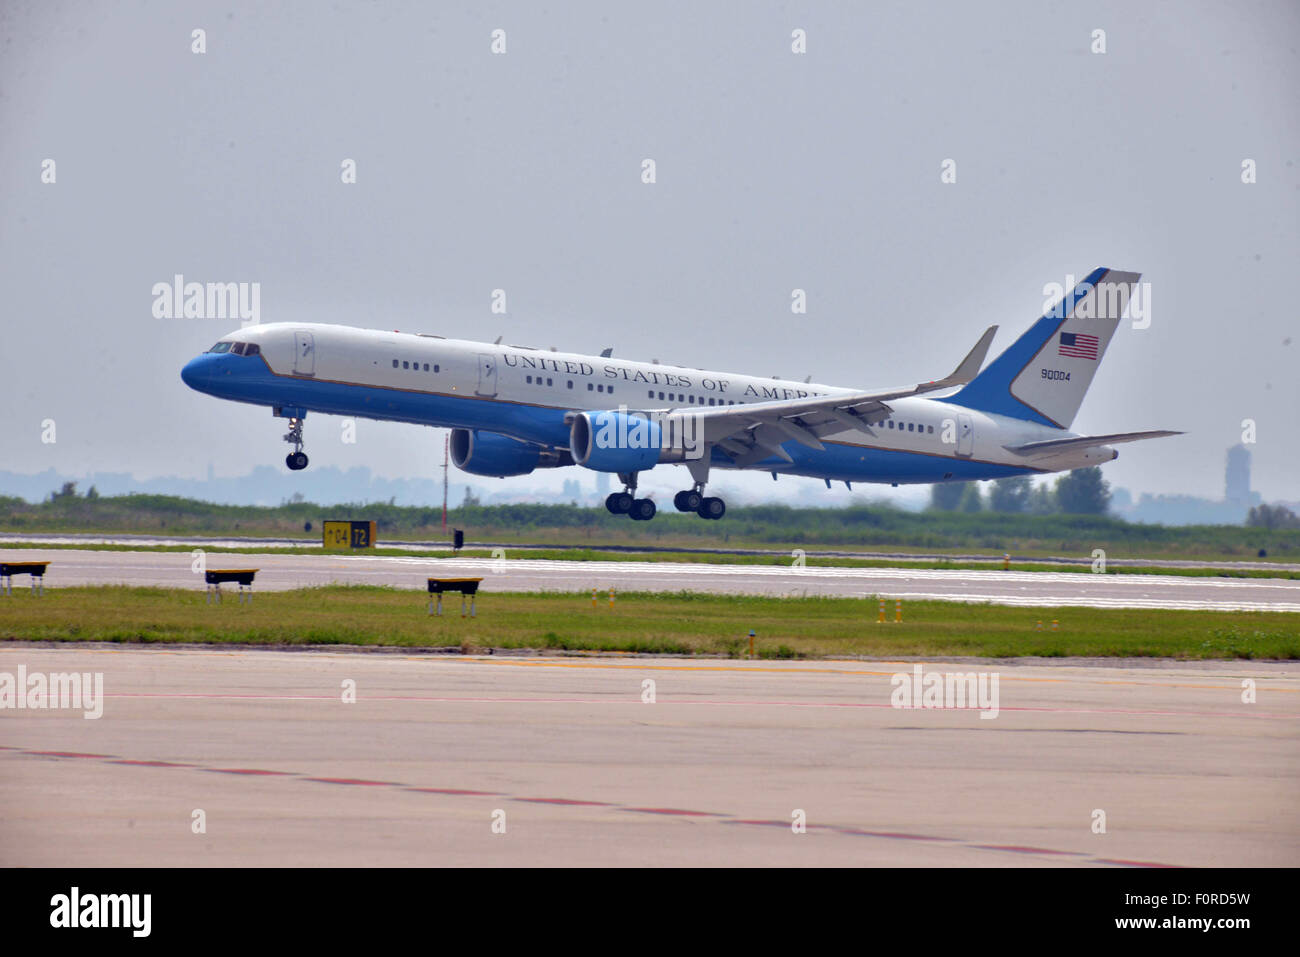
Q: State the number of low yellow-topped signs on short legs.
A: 3